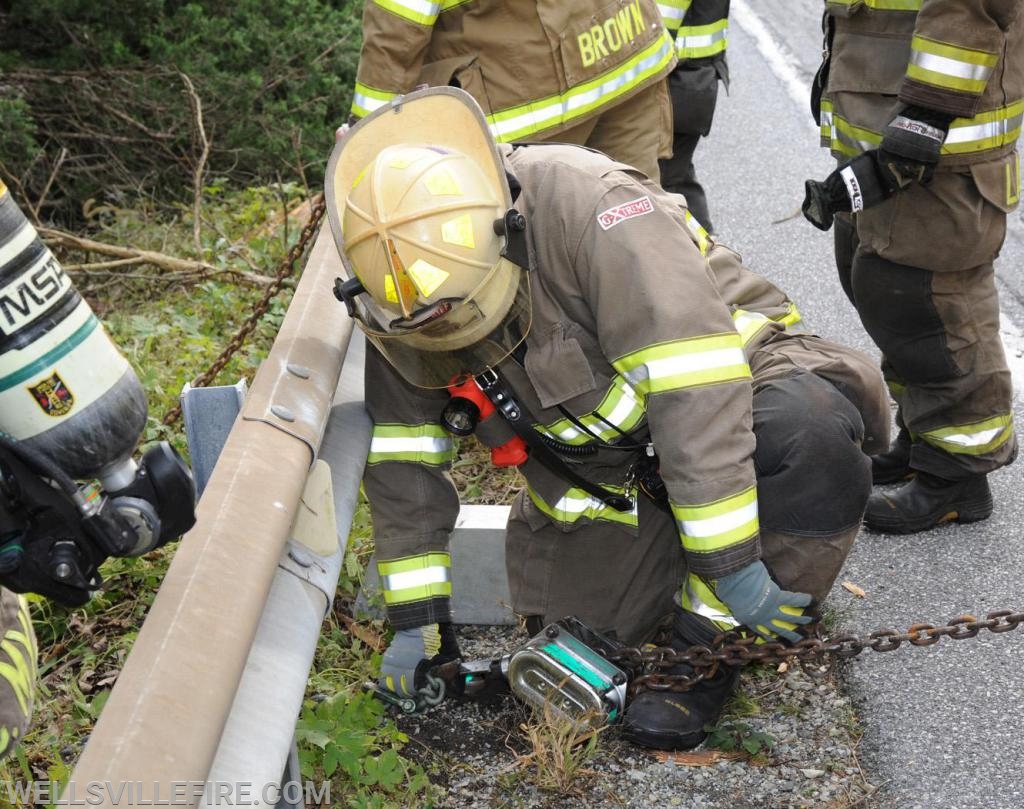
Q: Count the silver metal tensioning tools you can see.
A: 1